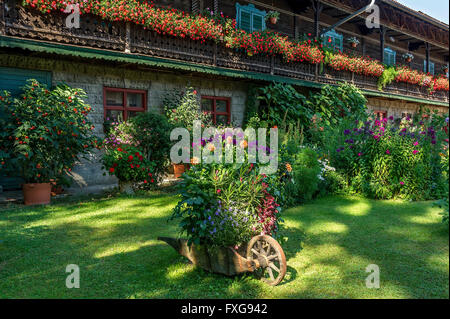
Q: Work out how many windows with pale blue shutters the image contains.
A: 4